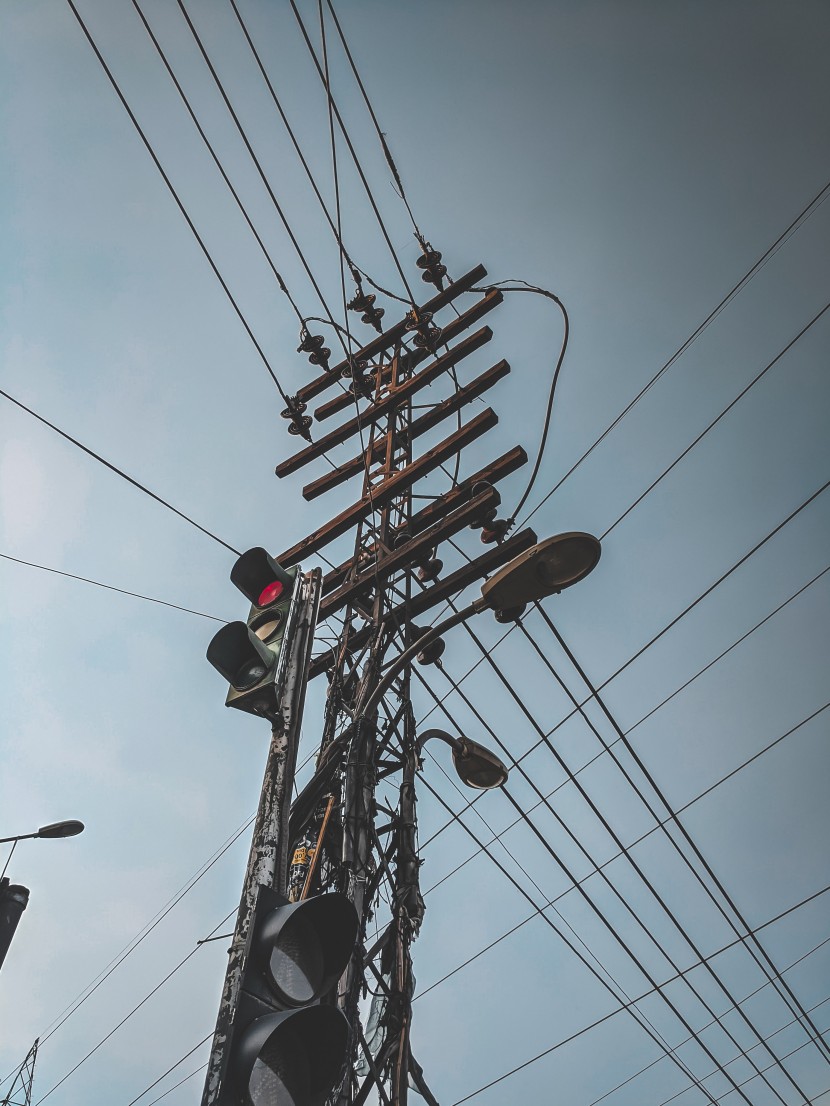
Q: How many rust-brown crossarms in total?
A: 8